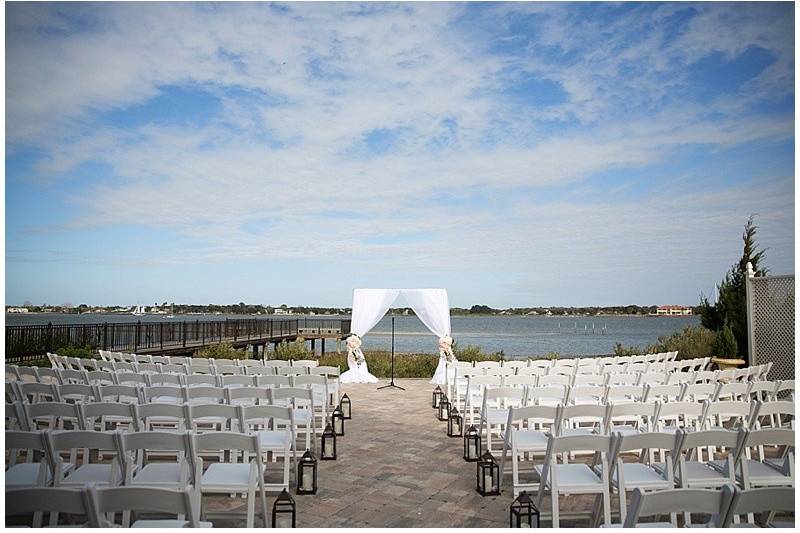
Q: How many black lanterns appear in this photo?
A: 11